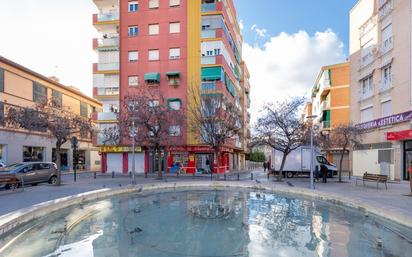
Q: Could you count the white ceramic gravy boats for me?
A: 0